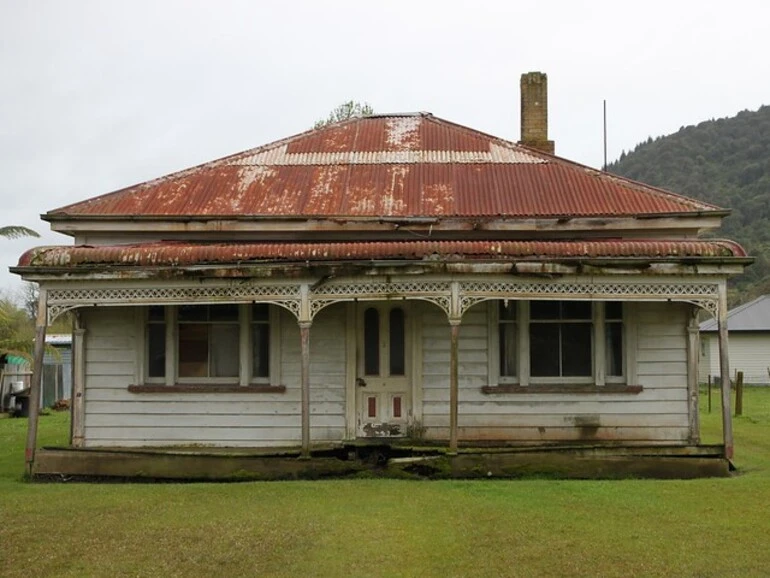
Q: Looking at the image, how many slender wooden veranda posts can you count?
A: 4